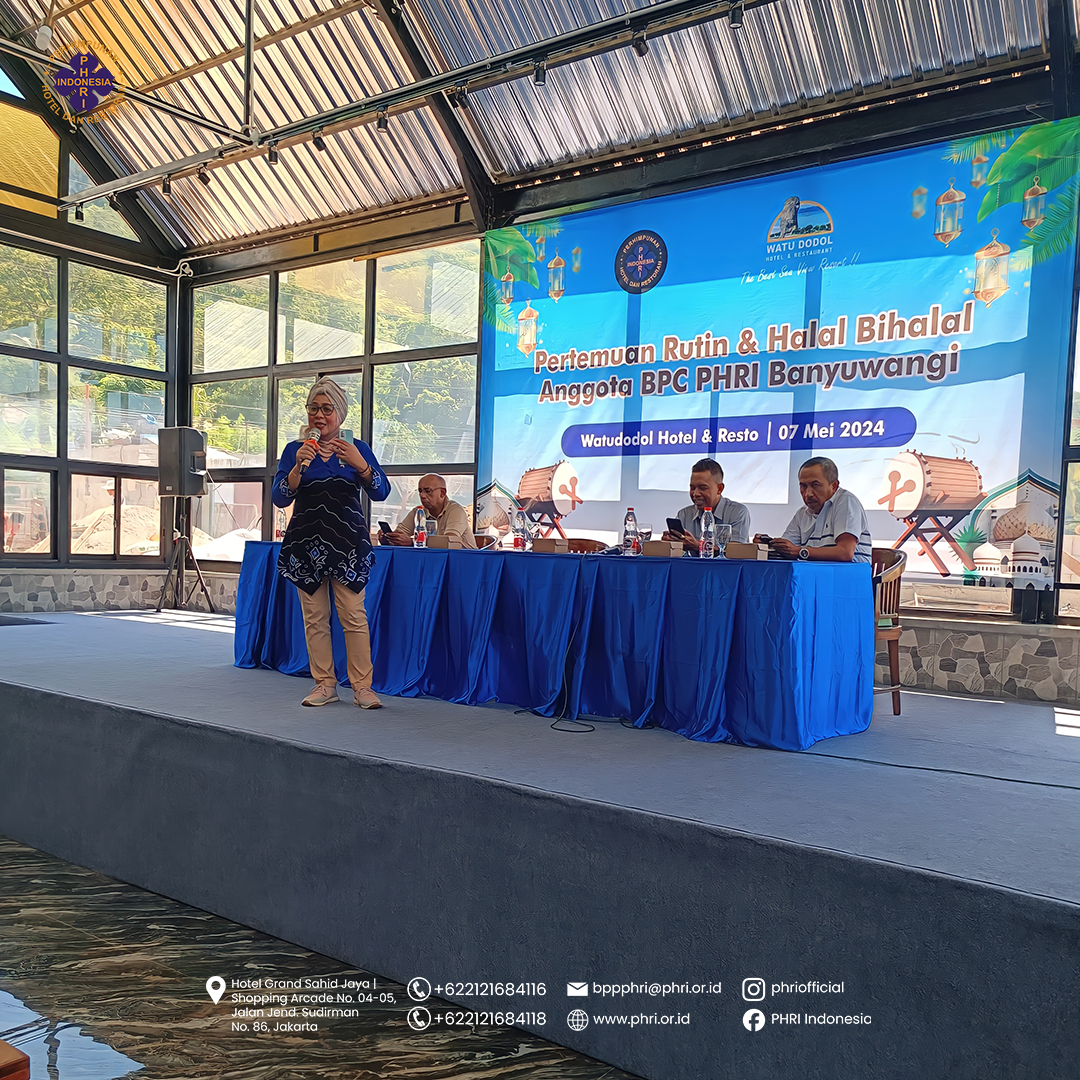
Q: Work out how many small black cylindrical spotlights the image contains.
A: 11